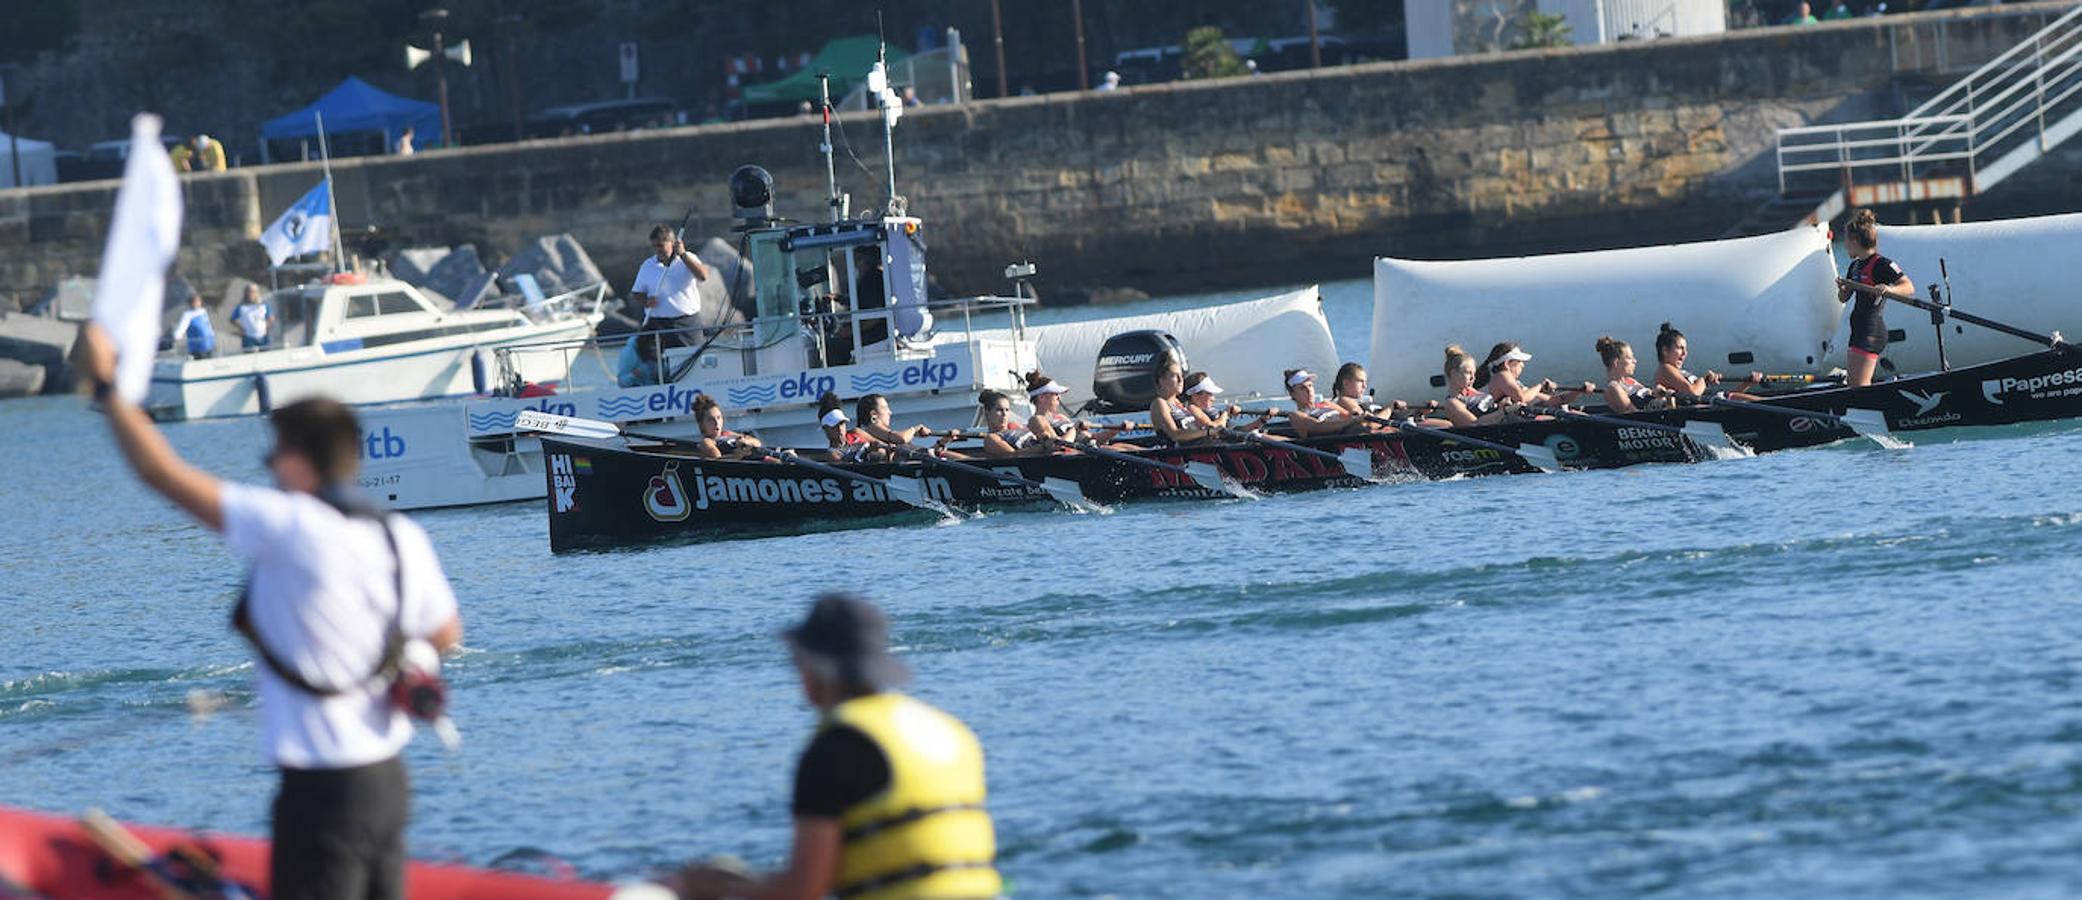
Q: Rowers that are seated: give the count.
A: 13